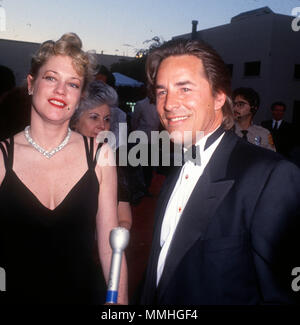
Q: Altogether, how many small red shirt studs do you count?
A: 2